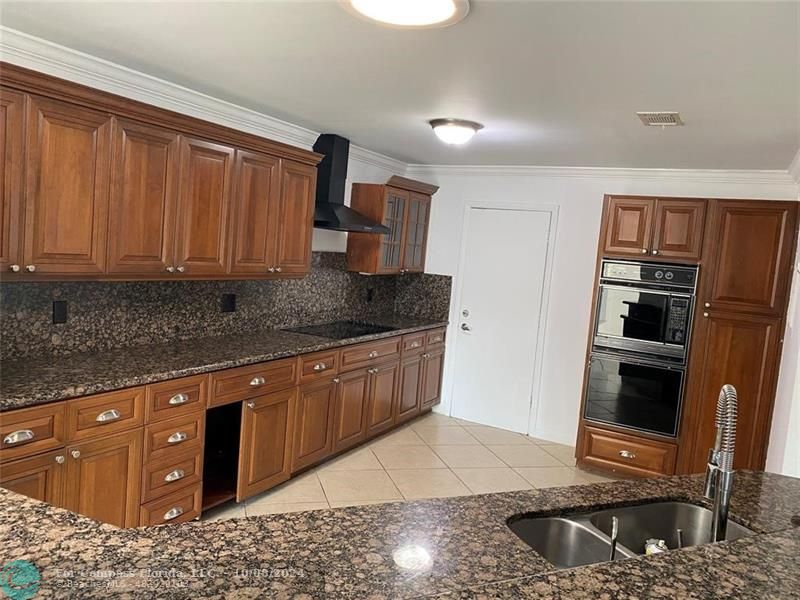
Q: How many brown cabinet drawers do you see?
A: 12